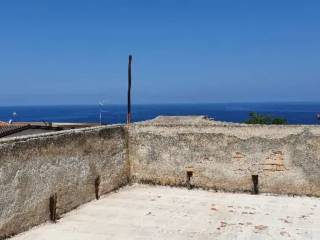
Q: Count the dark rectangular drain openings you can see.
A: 4